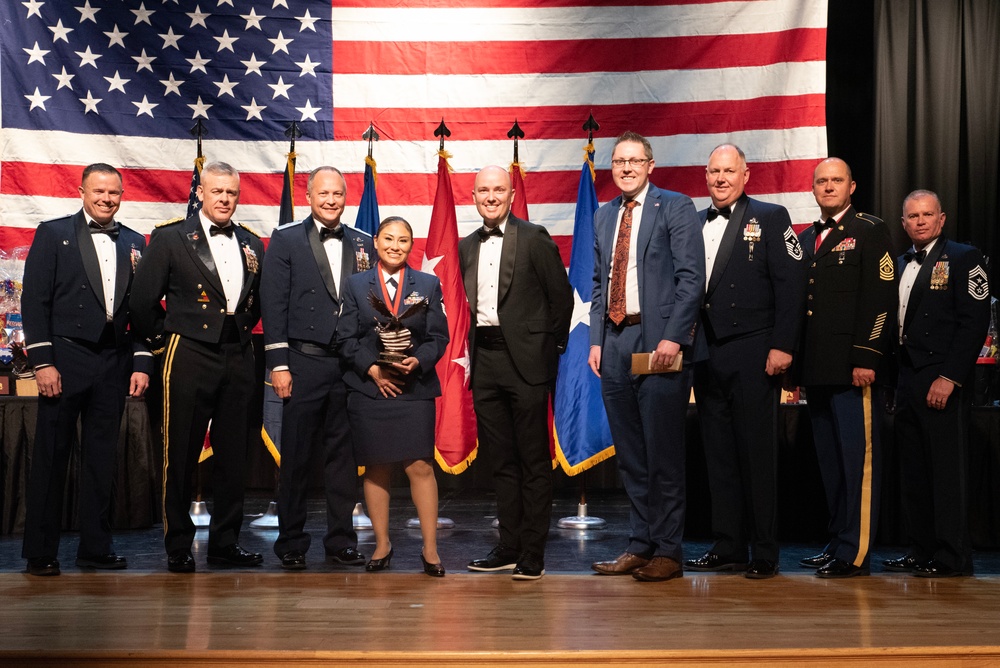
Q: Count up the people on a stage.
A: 9